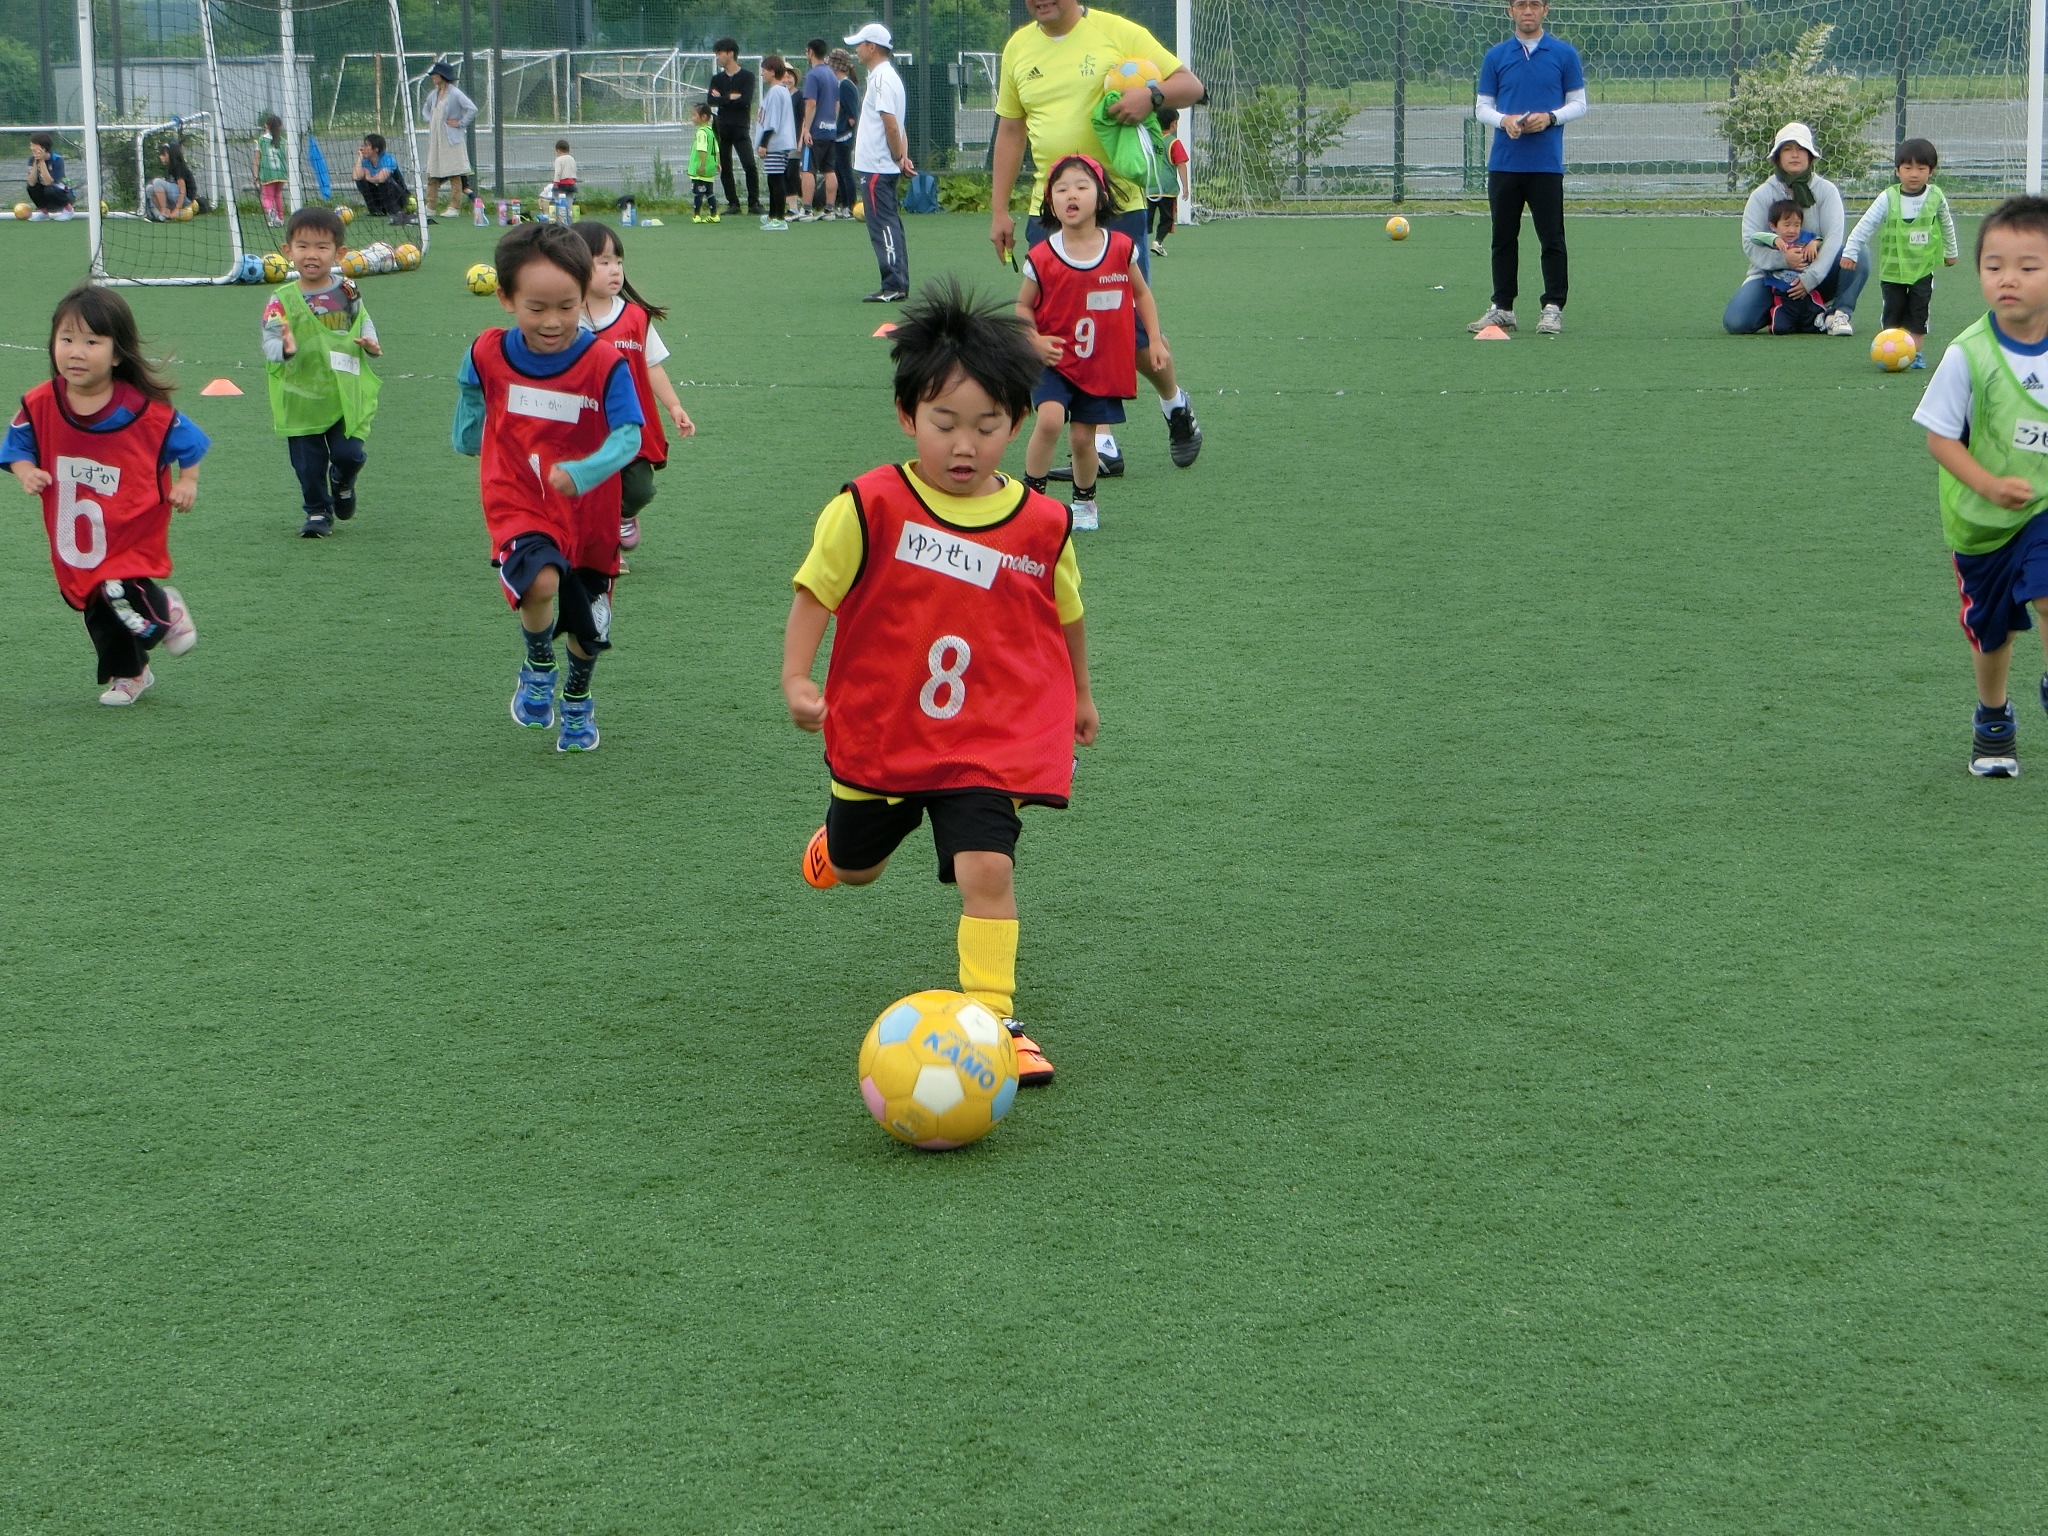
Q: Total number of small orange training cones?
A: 3